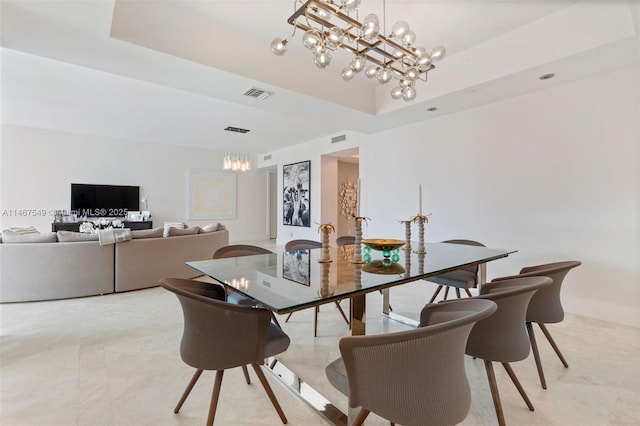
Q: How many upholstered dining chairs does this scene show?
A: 8